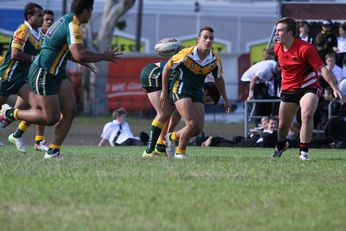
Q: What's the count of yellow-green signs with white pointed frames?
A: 4